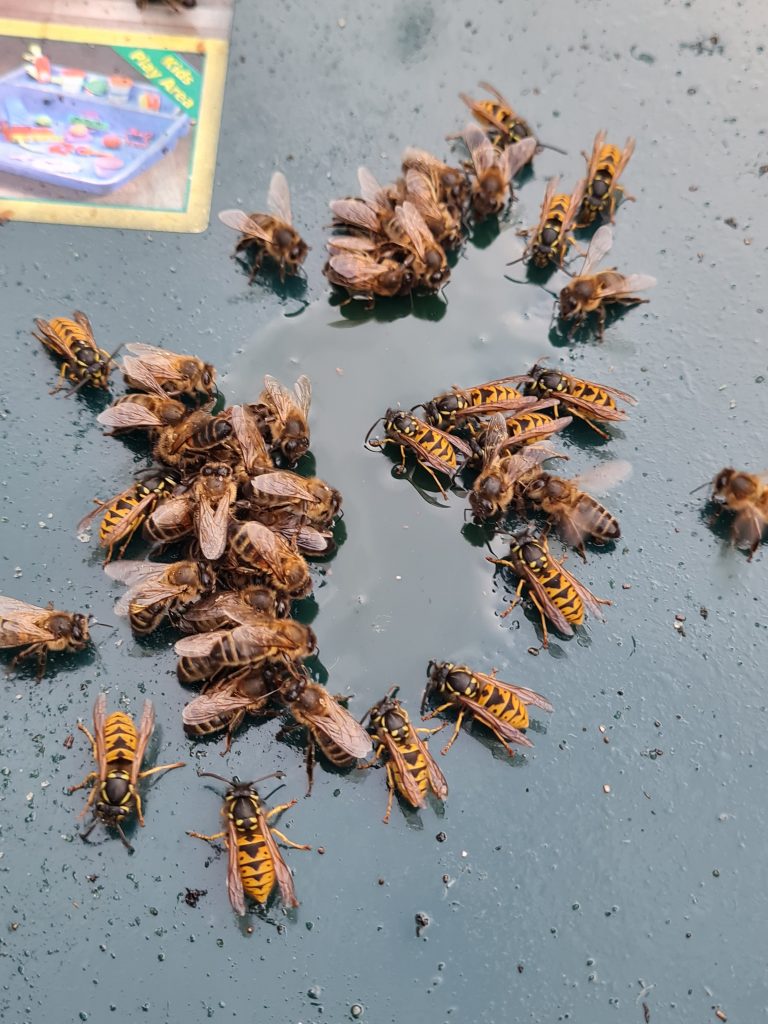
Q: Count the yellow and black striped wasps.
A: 14